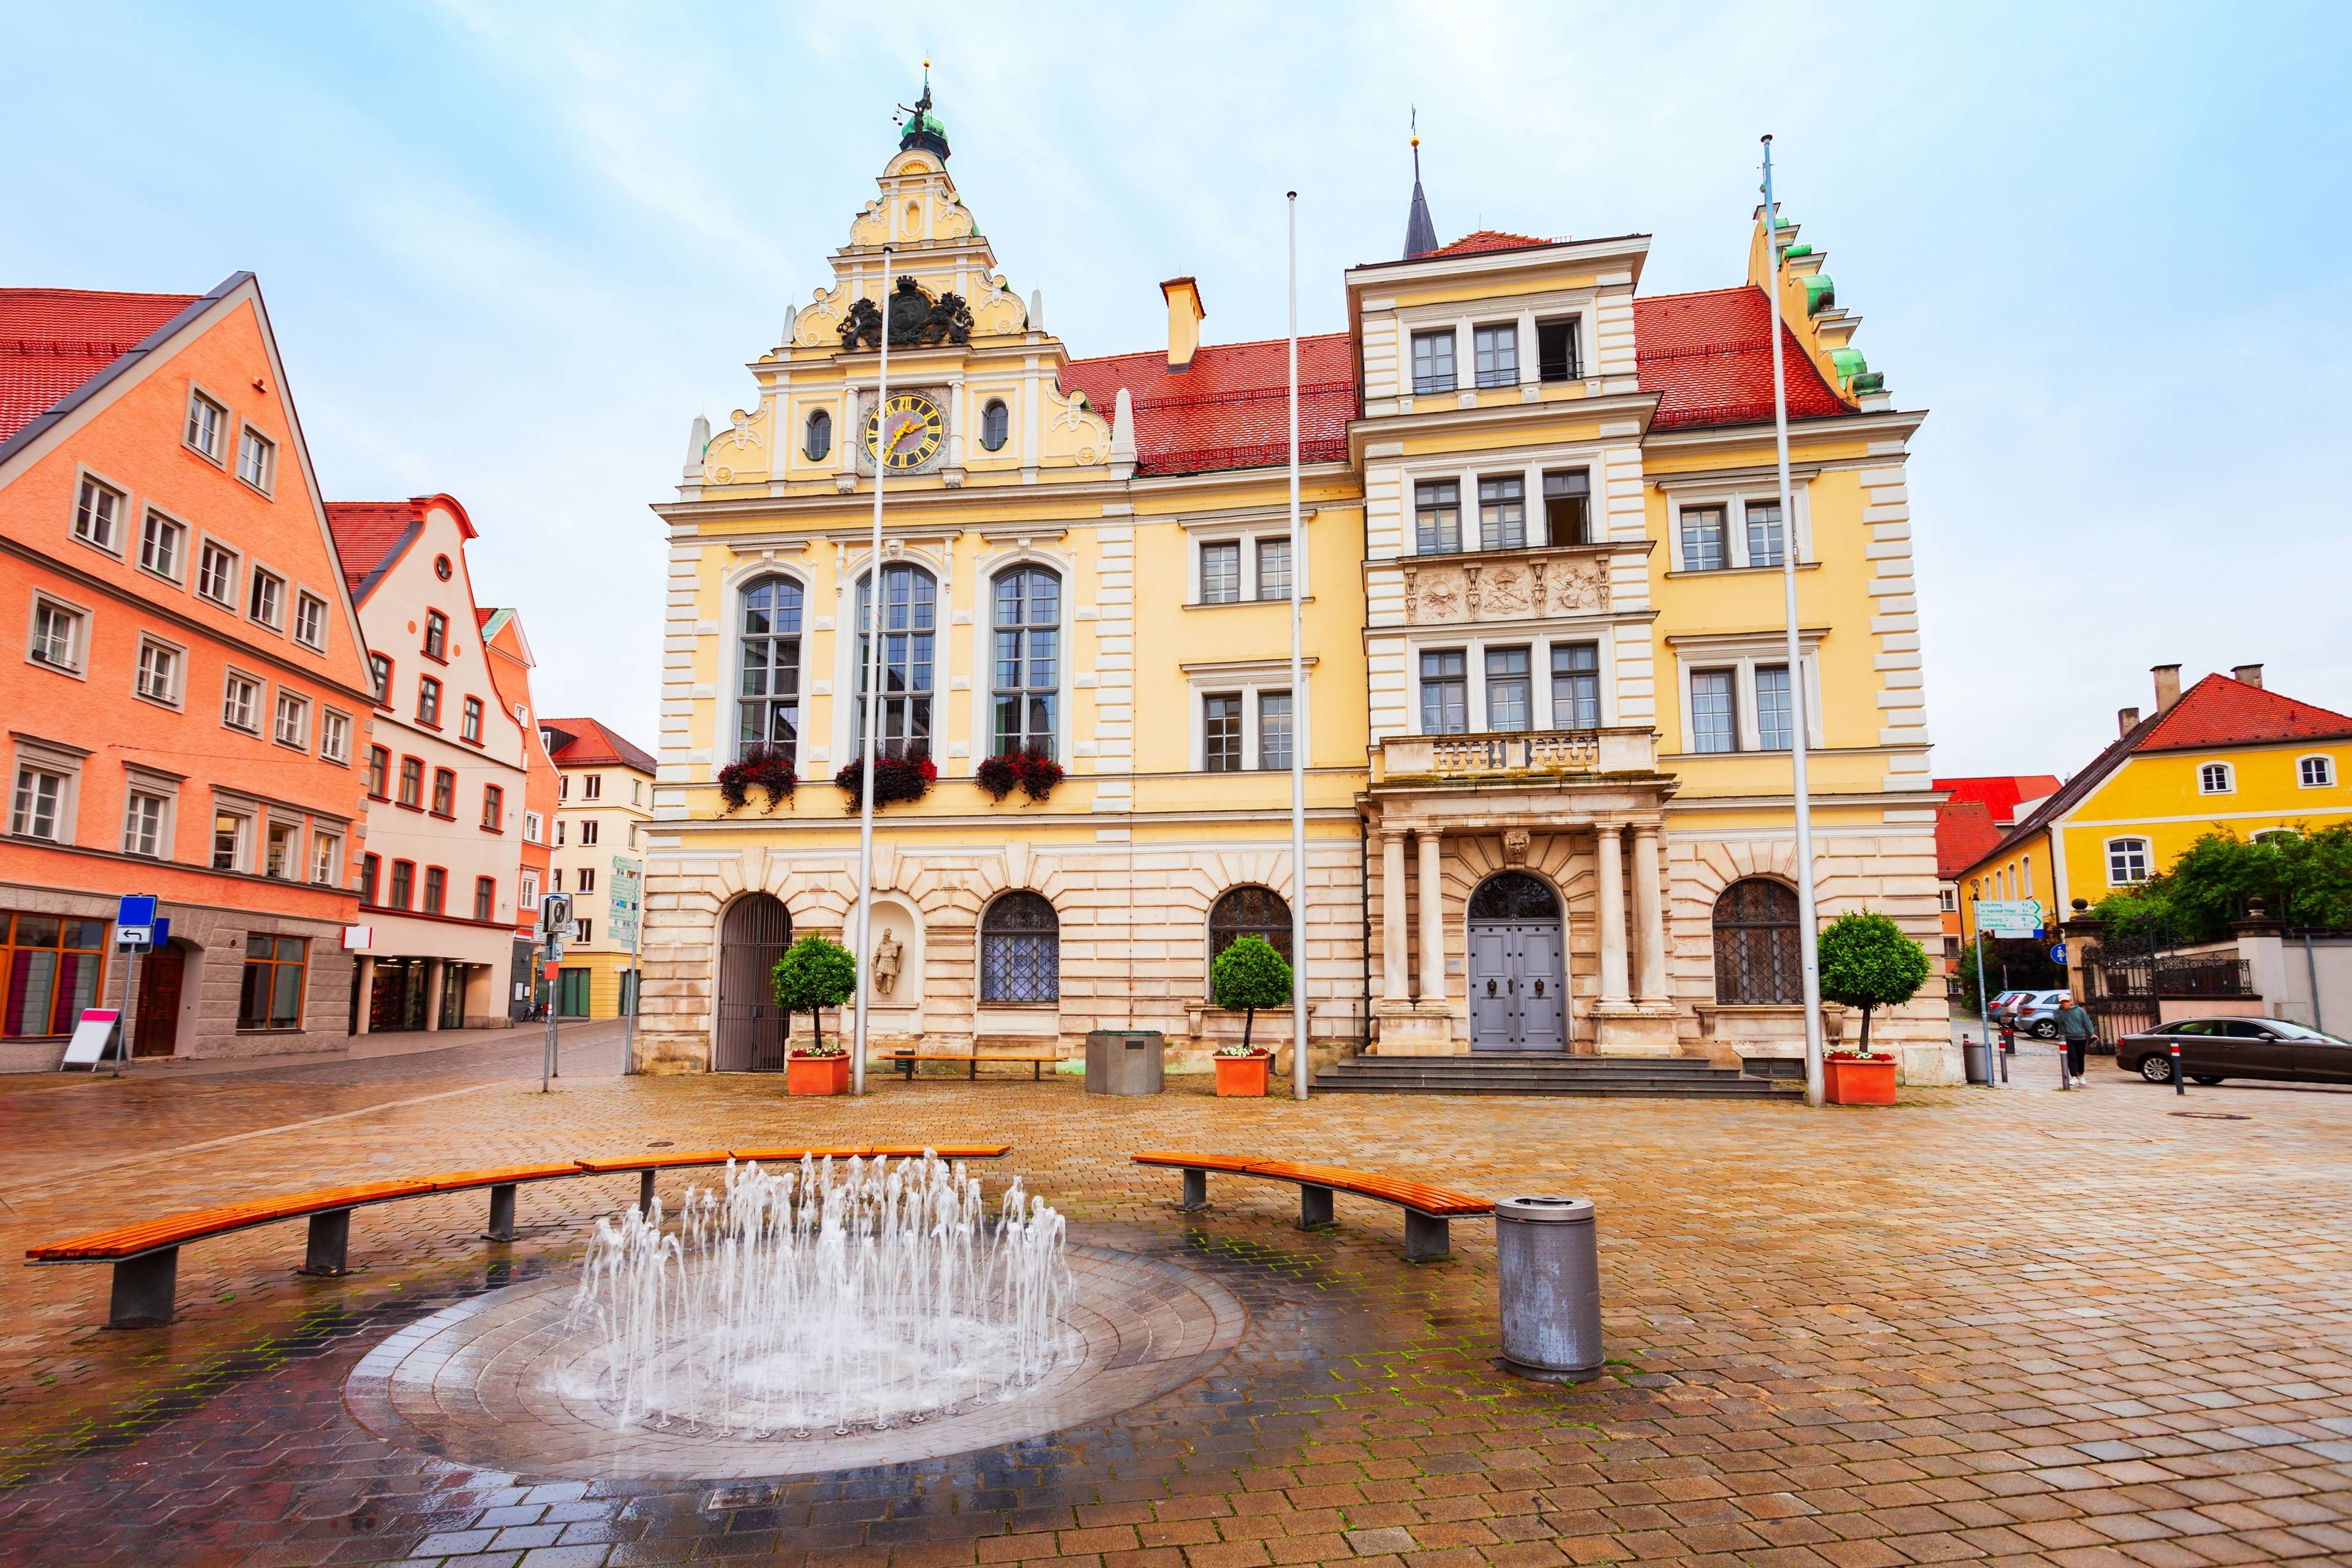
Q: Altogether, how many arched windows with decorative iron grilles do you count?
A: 3